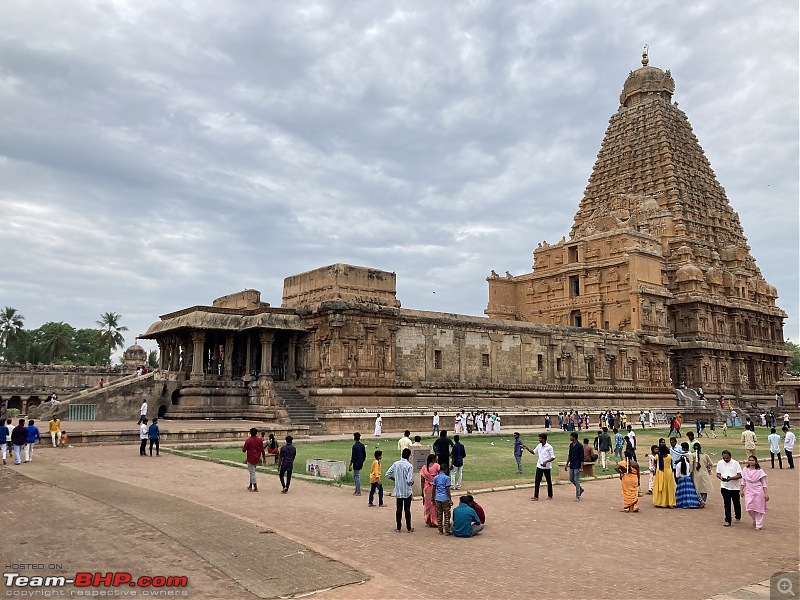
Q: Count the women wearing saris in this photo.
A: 2